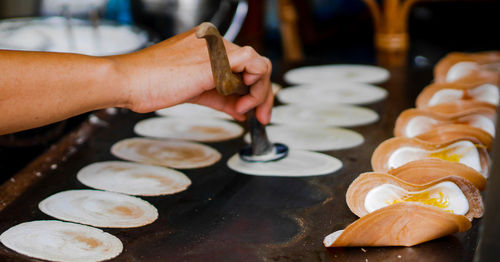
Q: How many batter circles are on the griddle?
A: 11